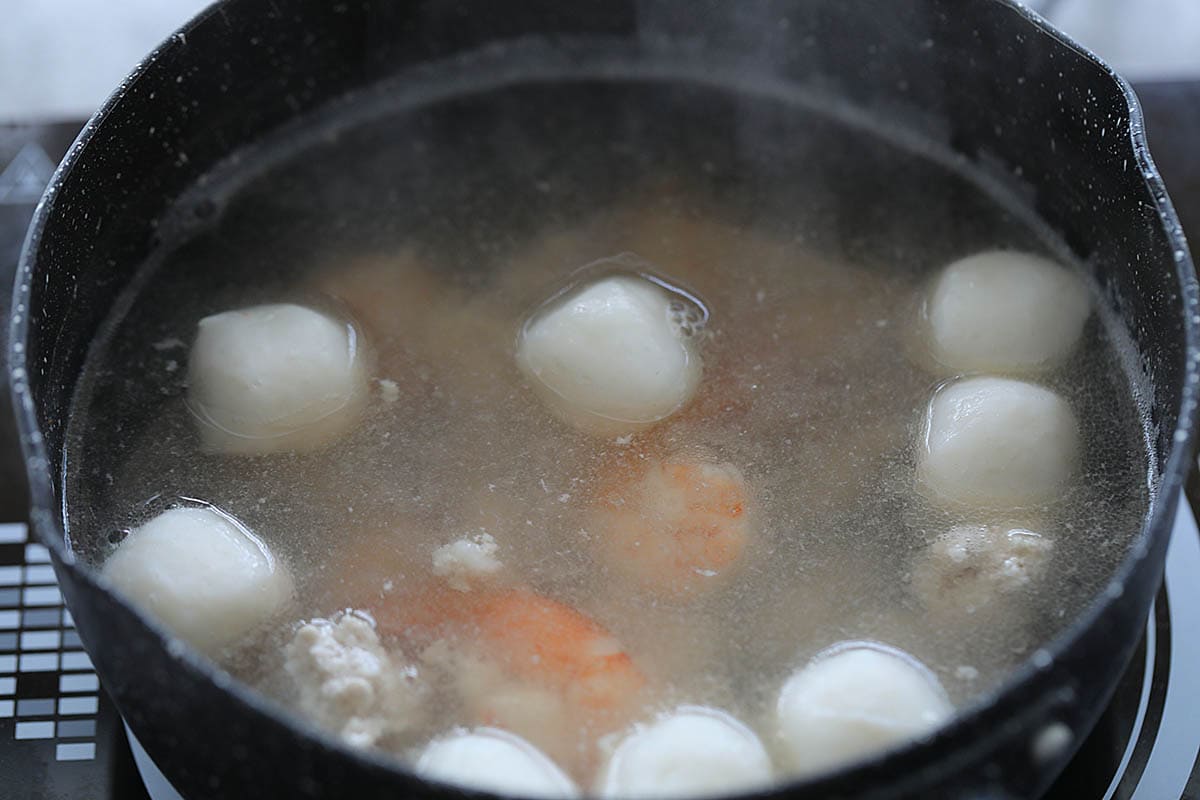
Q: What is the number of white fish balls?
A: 8